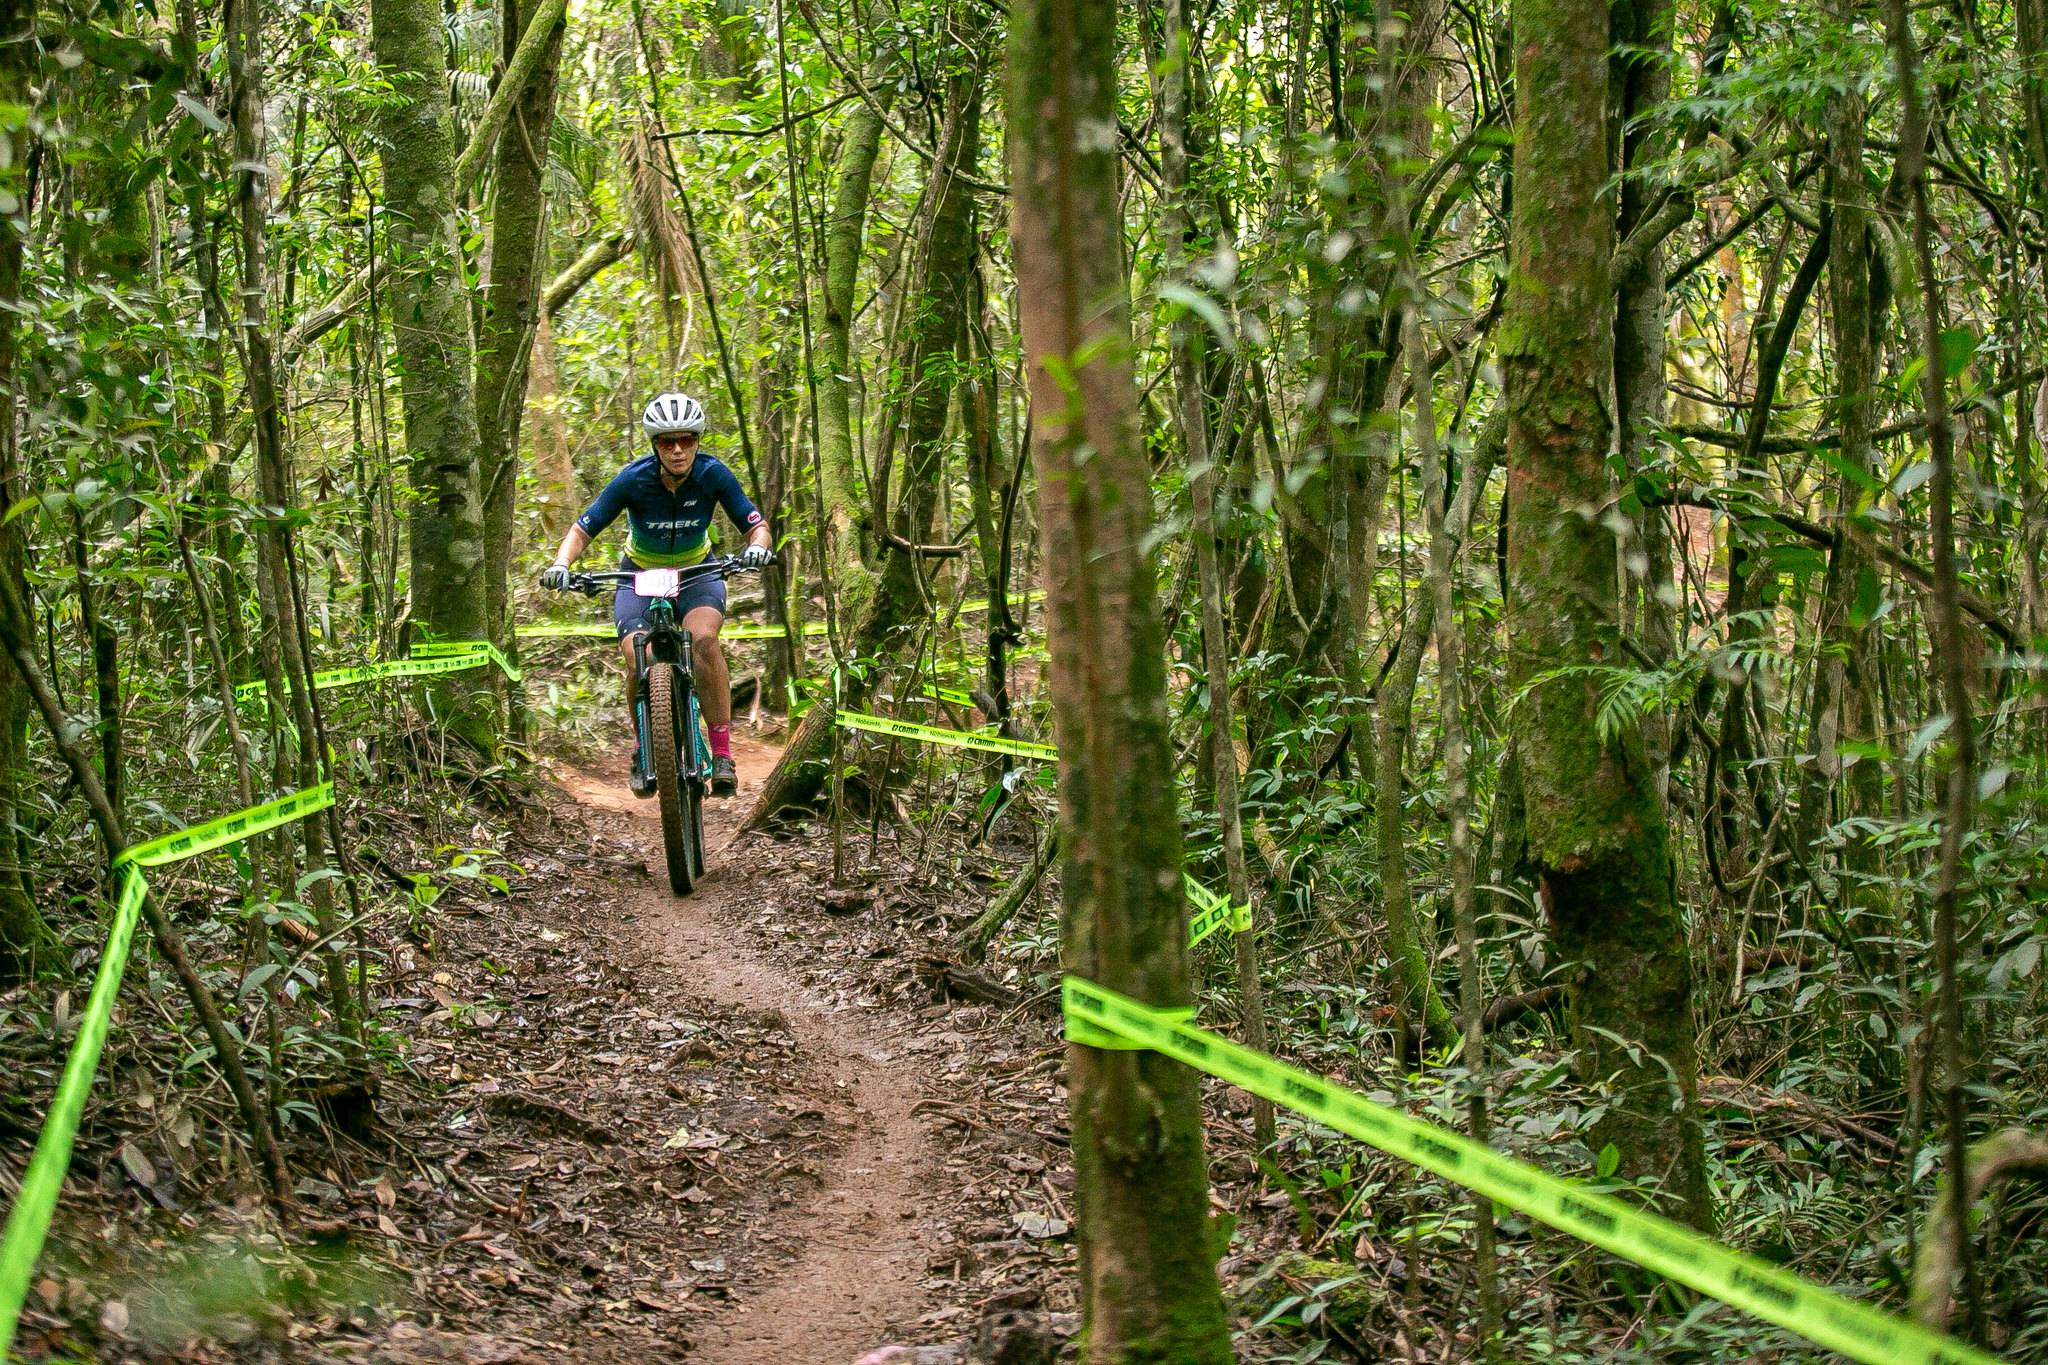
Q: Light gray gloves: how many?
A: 2